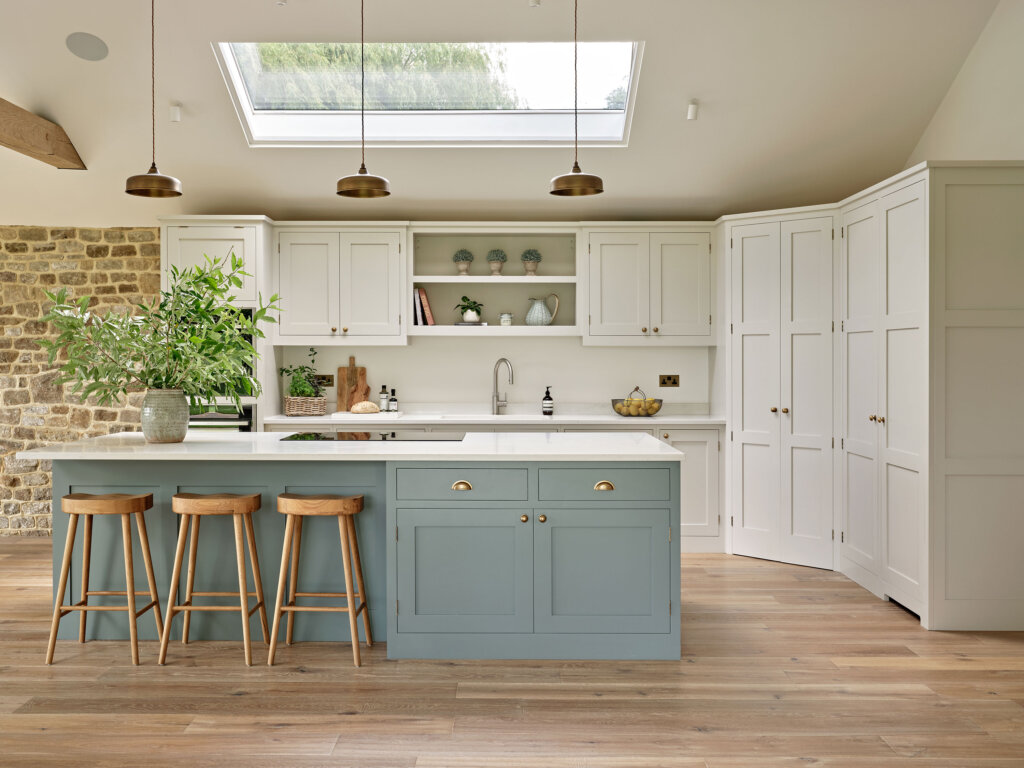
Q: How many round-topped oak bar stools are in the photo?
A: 3